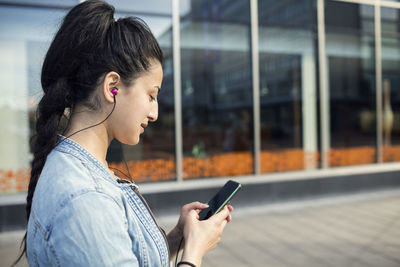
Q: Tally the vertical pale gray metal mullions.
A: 4